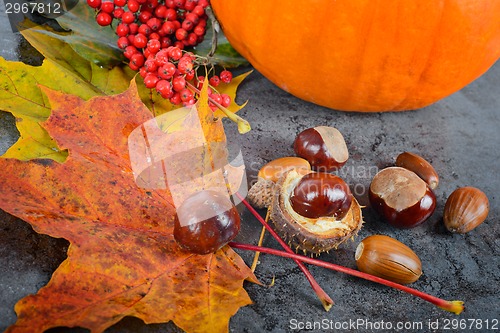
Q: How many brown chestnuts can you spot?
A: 4